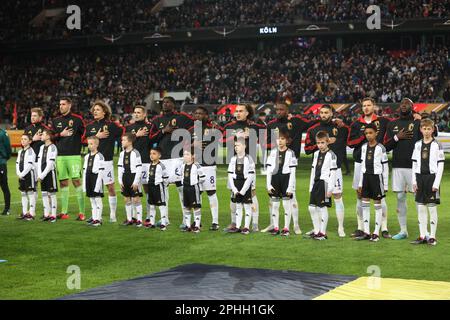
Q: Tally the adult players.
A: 11